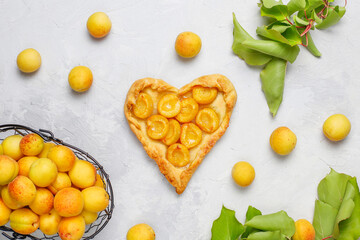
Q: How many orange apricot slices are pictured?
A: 9